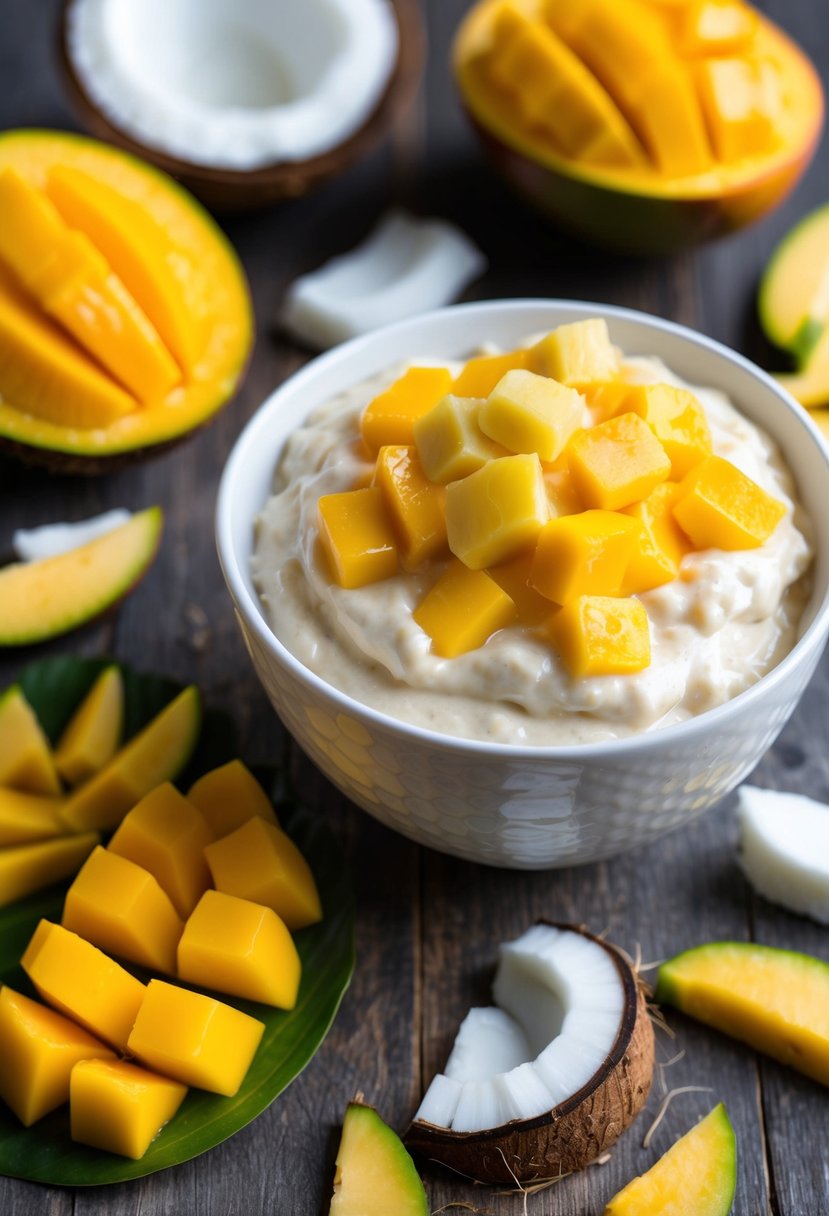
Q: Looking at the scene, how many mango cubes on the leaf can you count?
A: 9